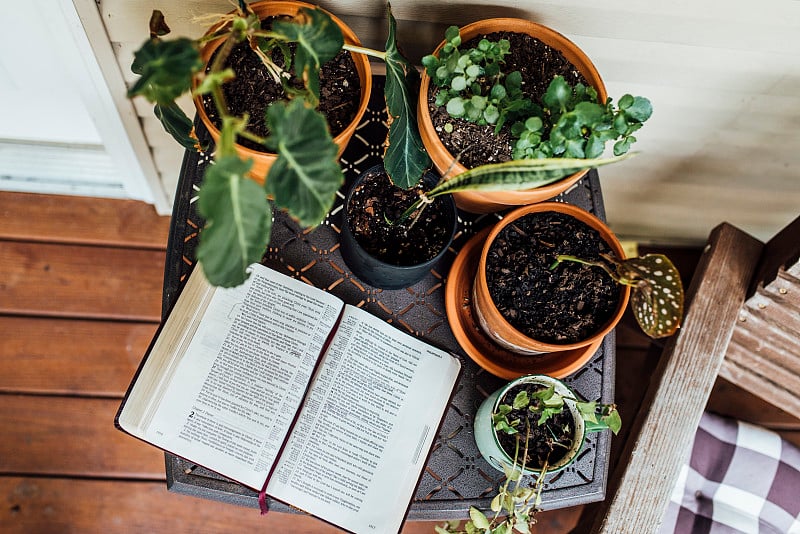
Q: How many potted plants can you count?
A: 5